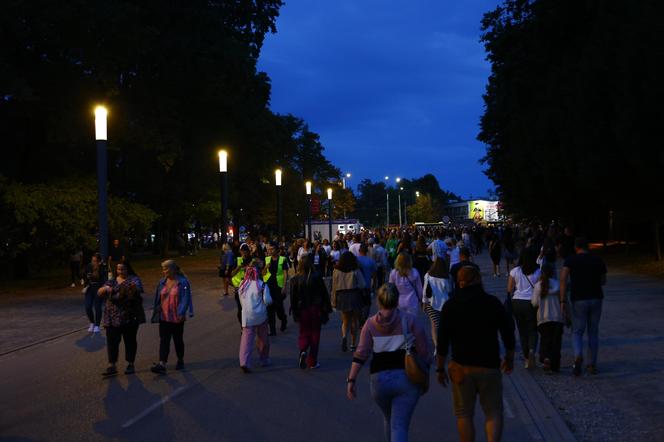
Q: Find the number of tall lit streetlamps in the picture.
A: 5